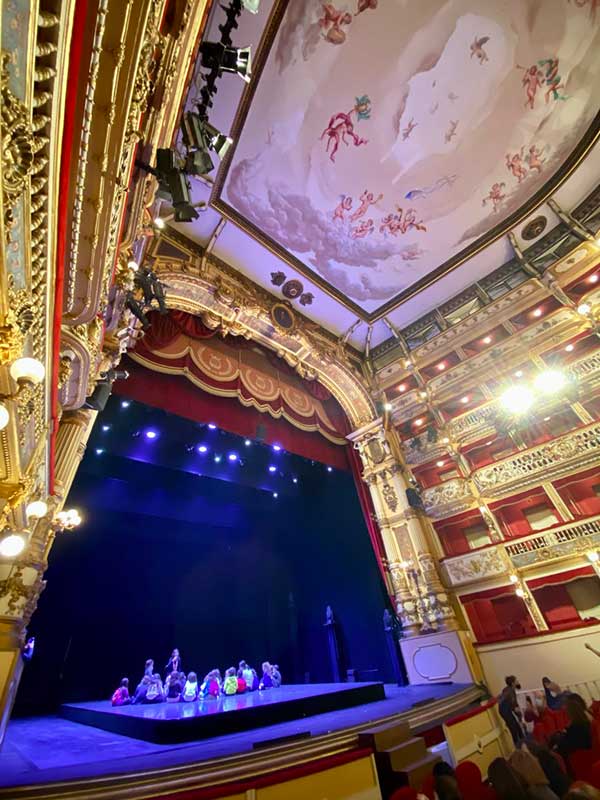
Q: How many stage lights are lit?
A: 14